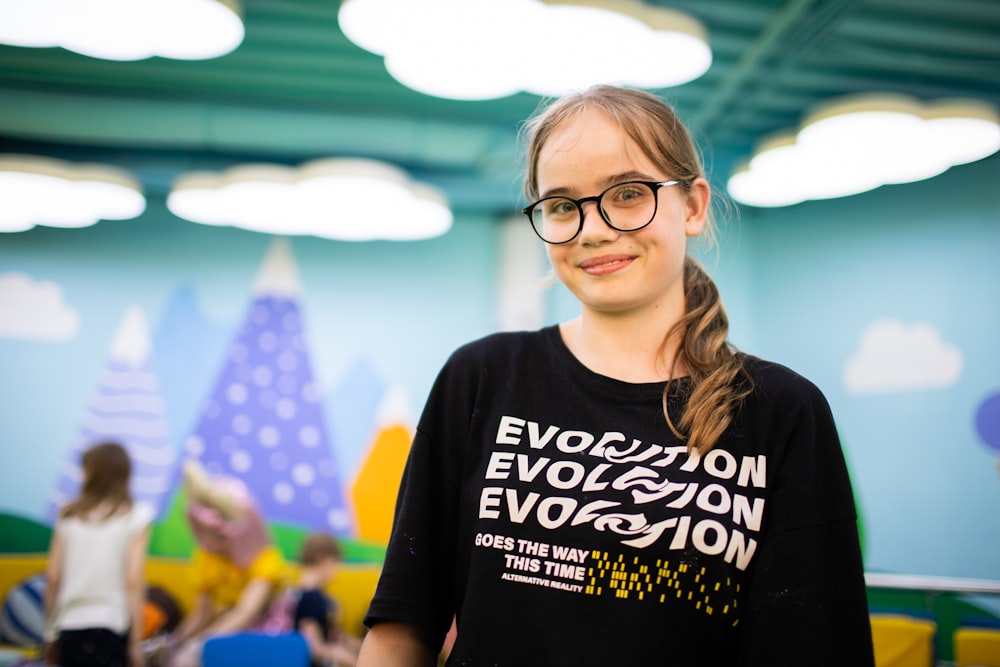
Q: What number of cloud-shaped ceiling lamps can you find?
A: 5